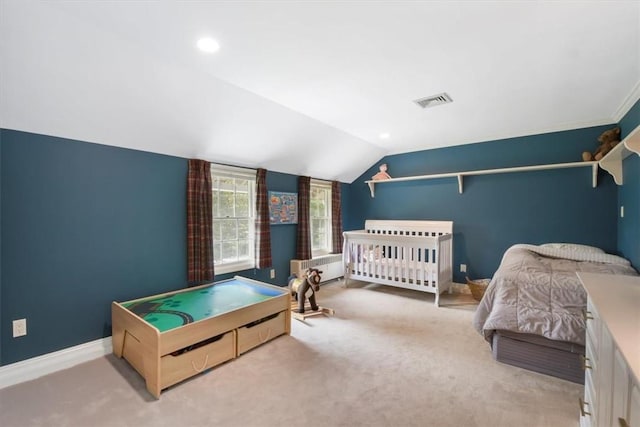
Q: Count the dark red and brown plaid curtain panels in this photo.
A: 4